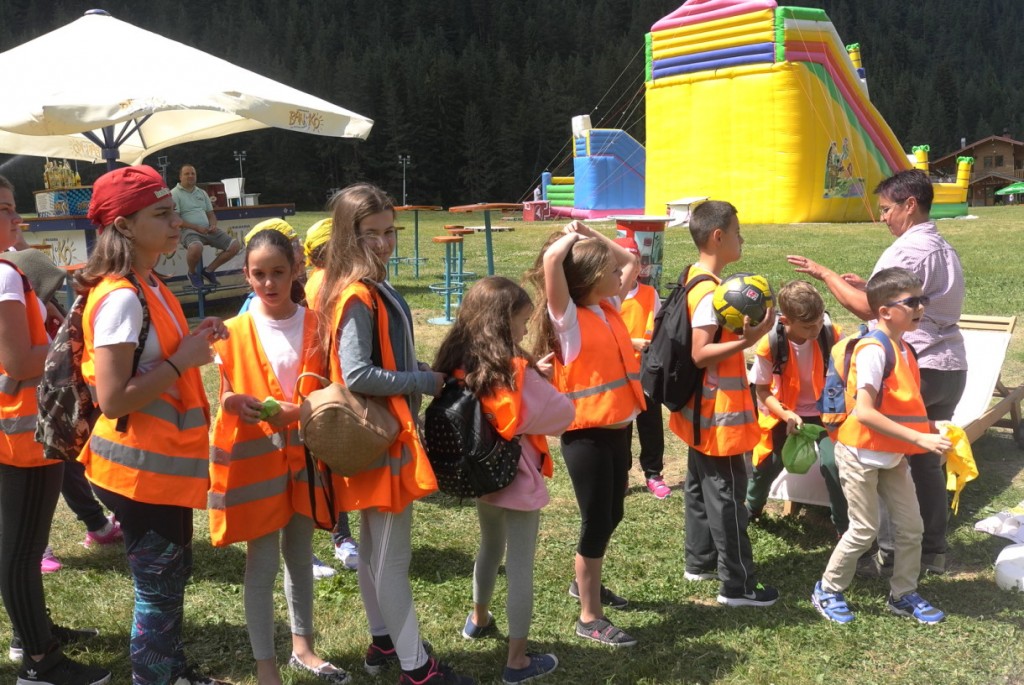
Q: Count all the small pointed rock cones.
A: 0